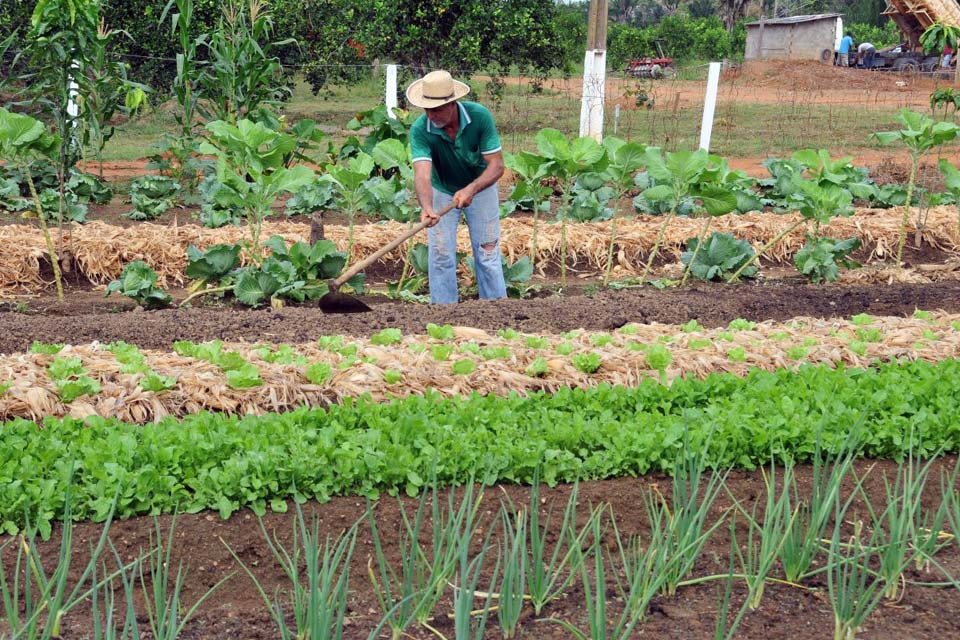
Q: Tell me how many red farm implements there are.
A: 1